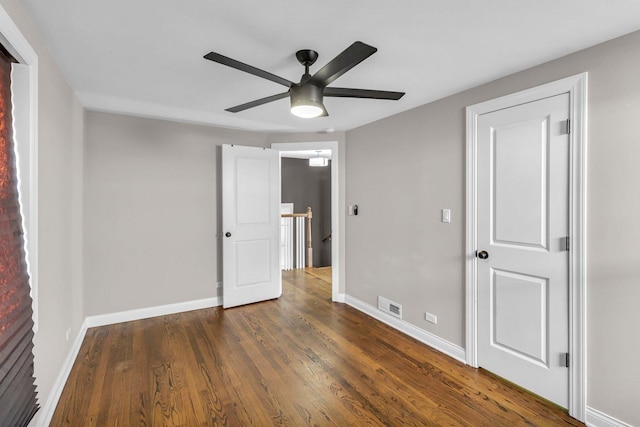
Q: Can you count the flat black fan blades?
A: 5